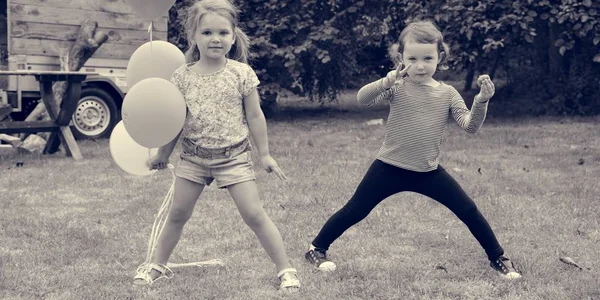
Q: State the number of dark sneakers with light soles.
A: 2